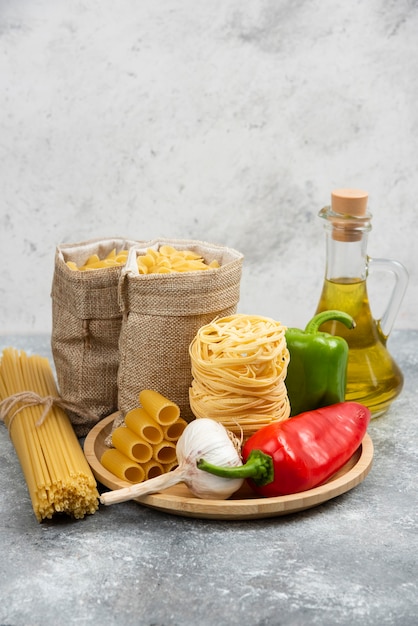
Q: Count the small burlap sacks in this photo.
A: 2